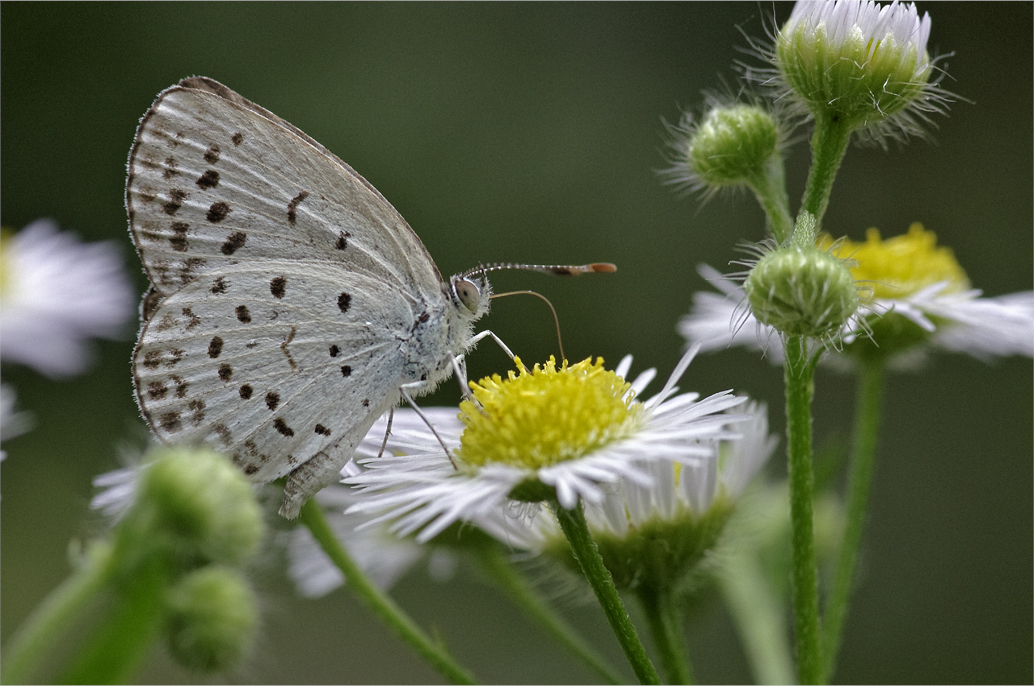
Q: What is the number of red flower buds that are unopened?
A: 0